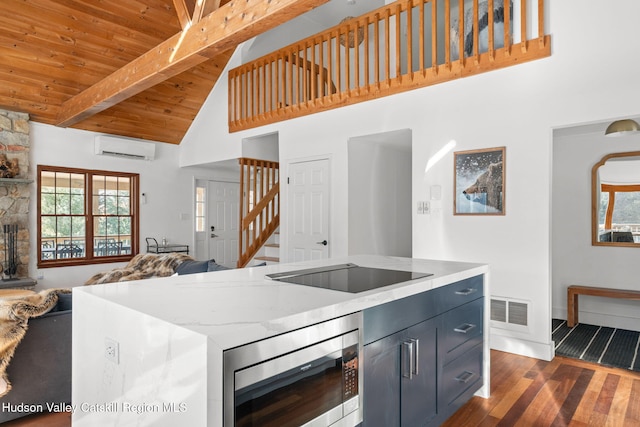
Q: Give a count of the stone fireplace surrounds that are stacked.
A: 1